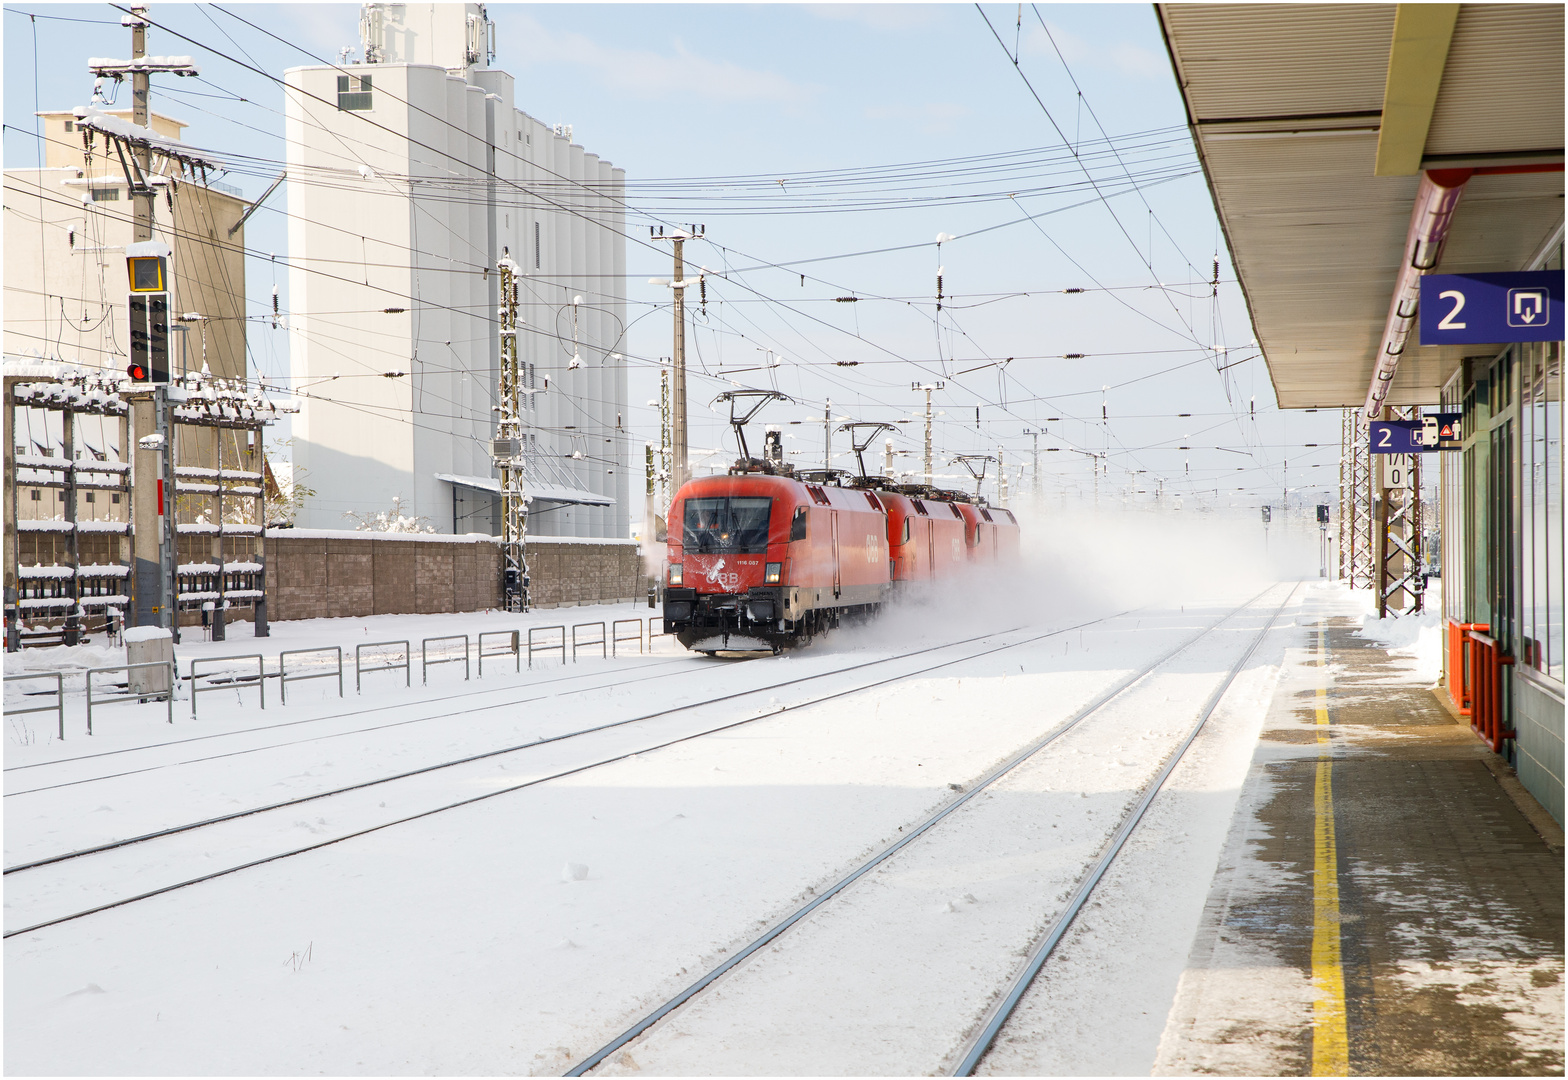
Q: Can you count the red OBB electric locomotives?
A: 3